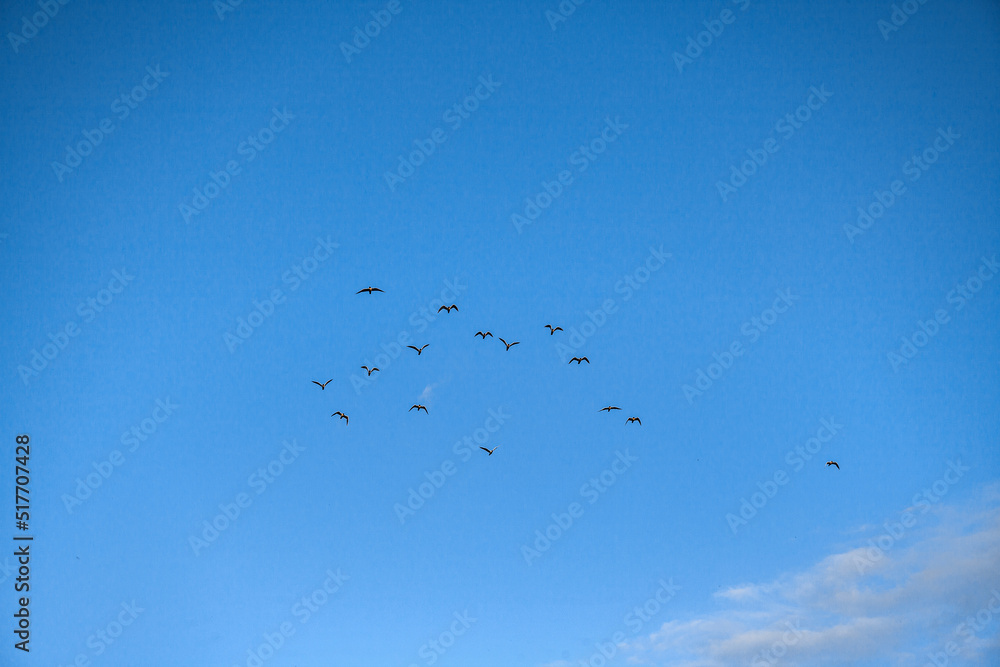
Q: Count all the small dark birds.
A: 15